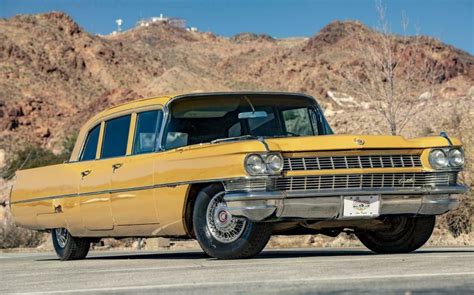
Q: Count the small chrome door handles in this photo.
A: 2